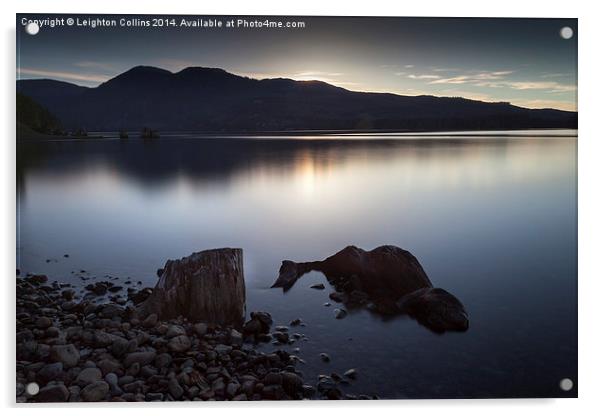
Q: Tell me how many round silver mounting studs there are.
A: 4